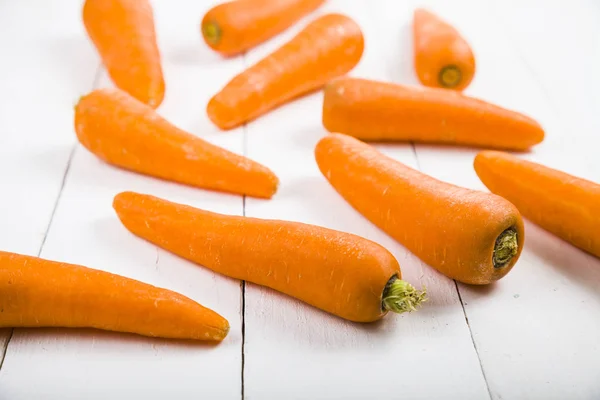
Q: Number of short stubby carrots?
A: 1